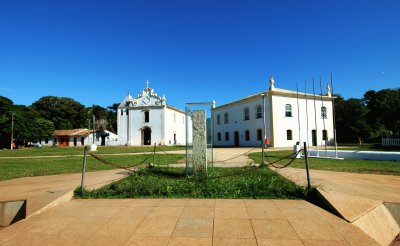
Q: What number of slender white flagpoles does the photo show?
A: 5